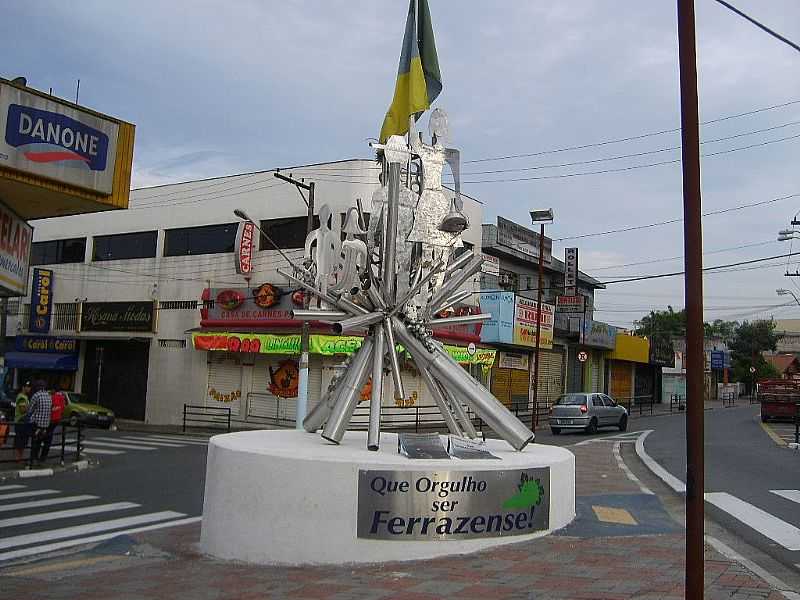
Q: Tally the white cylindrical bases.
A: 1